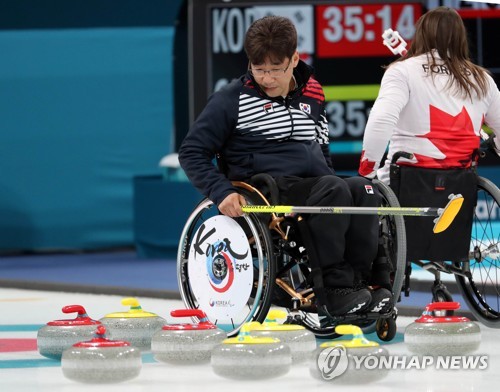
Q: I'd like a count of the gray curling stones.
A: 8